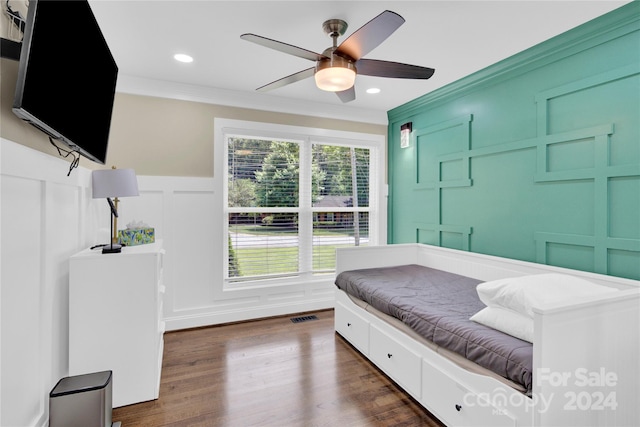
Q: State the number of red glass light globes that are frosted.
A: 0